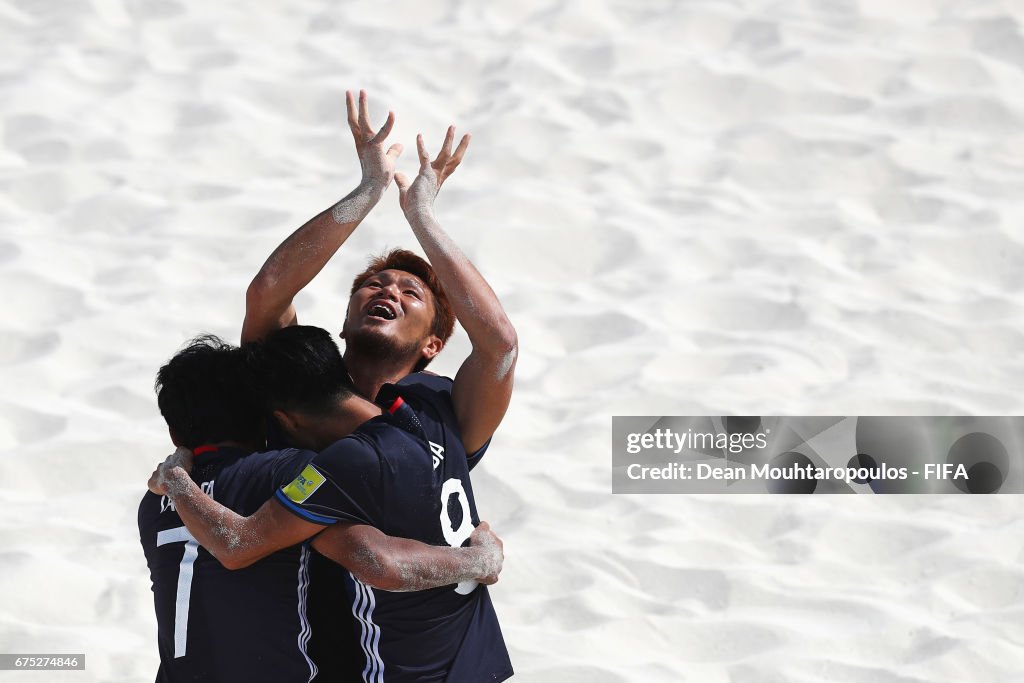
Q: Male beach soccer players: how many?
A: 3